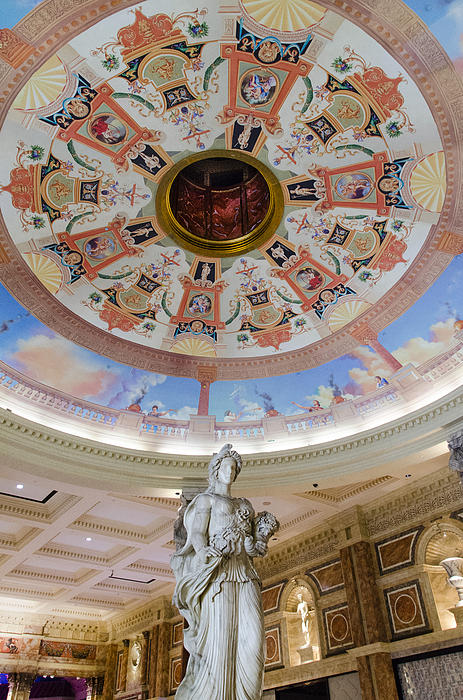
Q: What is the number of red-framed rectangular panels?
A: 6